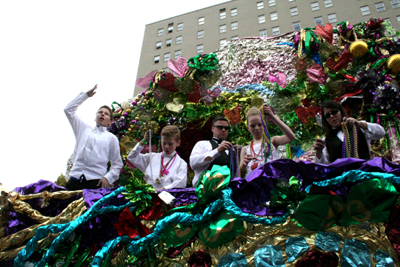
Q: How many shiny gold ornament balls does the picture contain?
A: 2